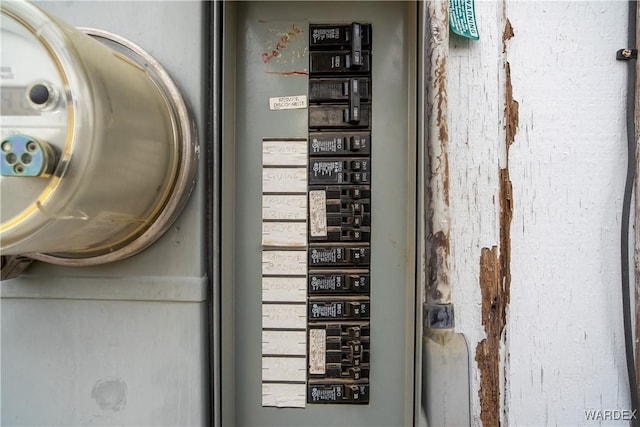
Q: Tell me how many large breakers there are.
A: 2